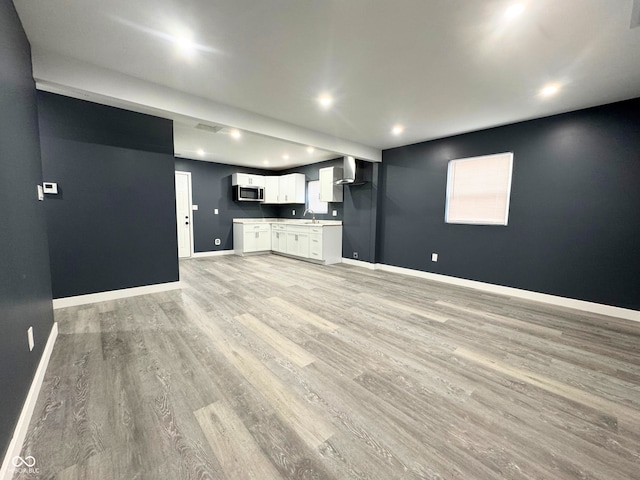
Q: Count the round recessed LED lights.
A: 10